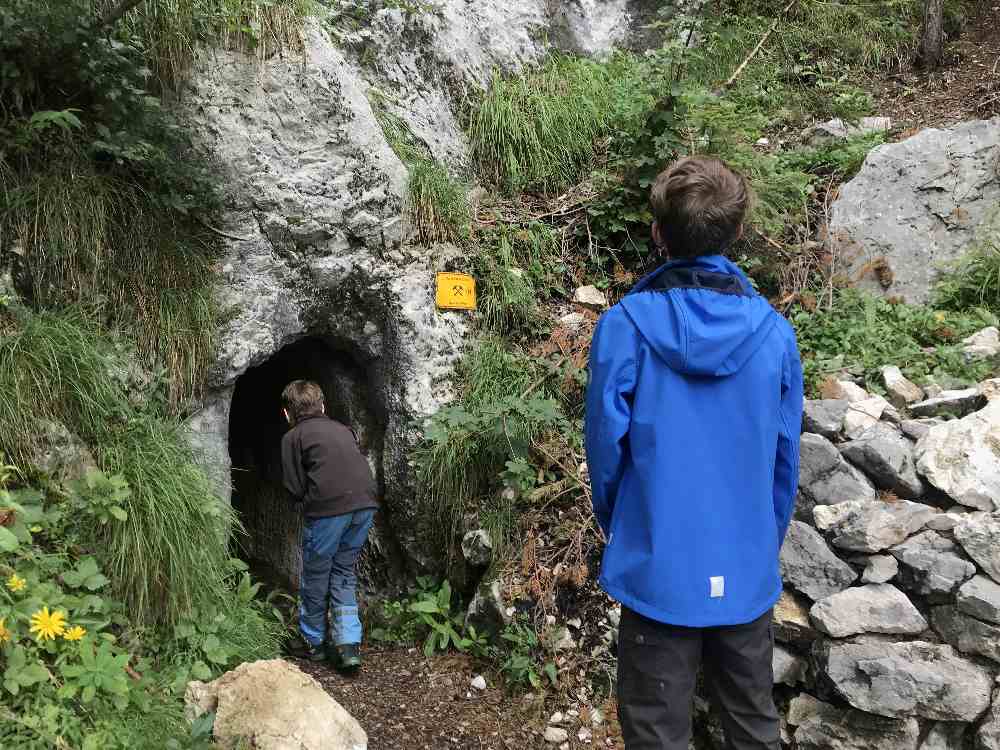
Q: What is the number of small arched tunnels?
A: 1